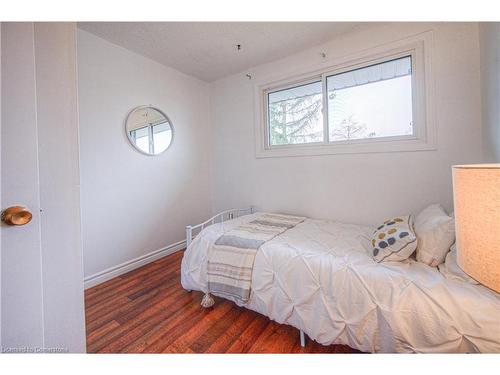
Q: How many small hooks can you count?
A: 3